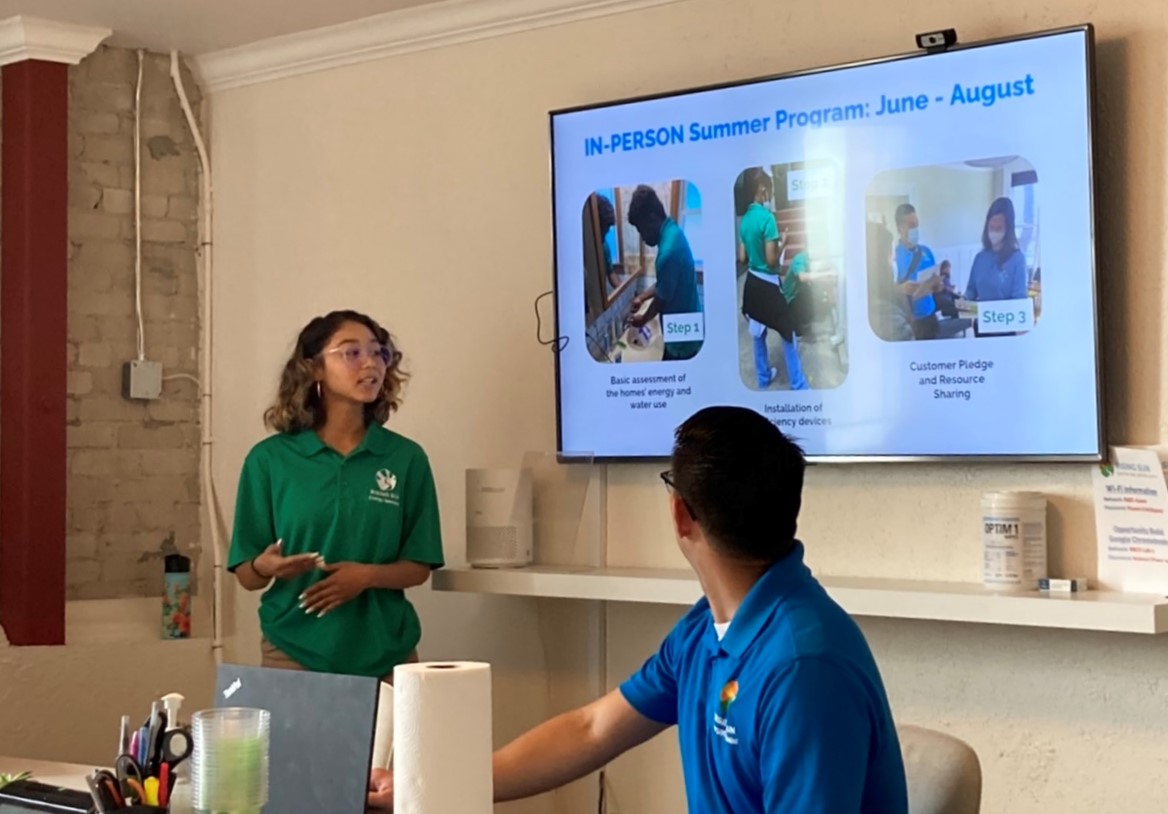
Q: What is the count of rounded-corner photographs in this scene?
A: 3